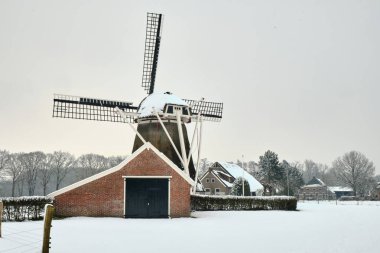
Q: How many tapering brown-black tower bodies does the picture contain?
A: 1